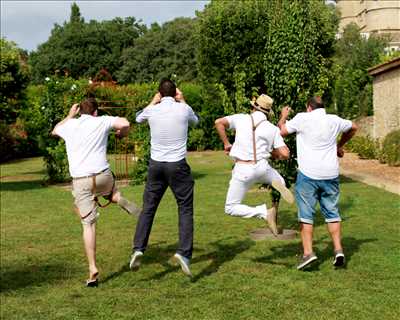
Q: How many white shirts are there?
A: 4